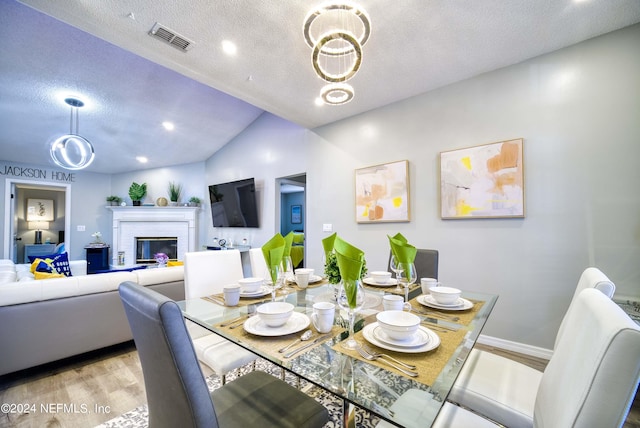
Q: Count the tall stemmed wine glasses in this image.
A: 6